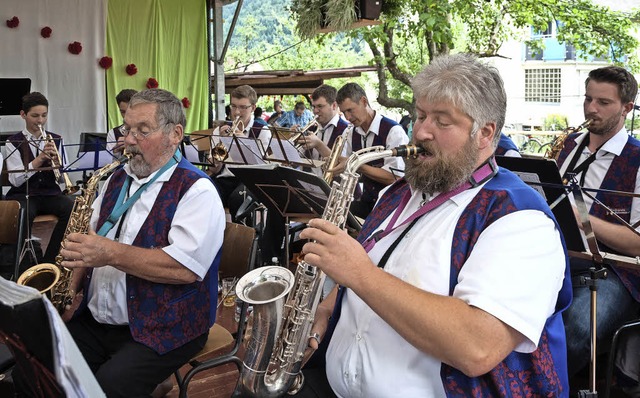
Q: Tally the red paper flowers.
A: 7